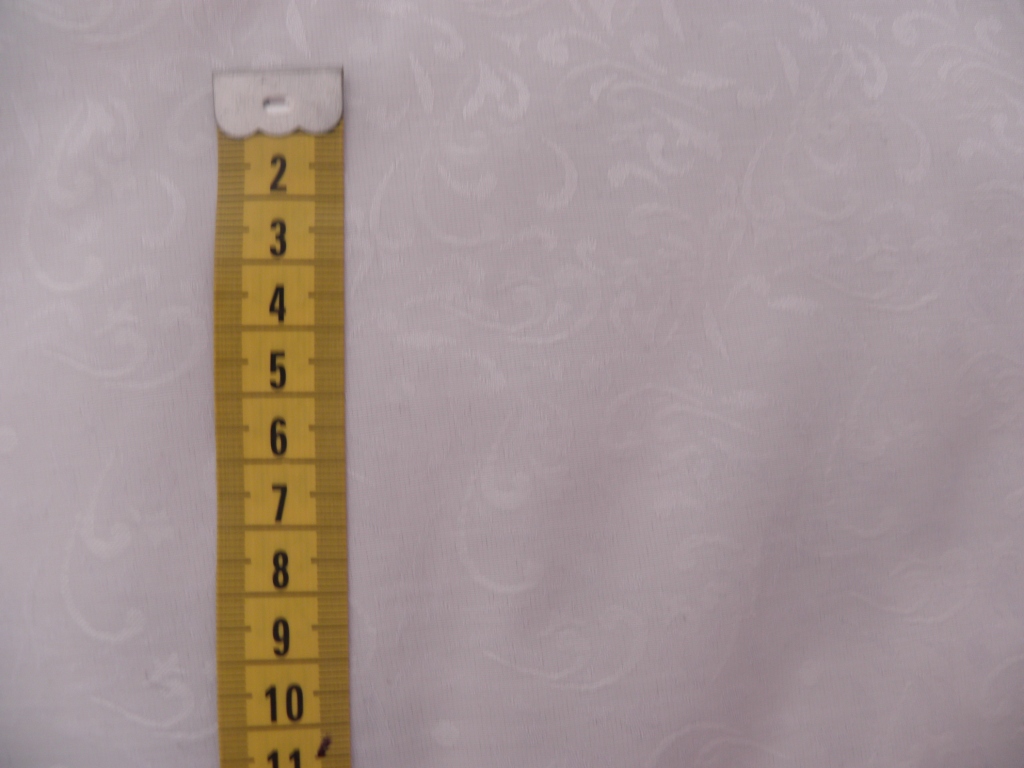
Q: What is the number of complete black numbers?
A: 9